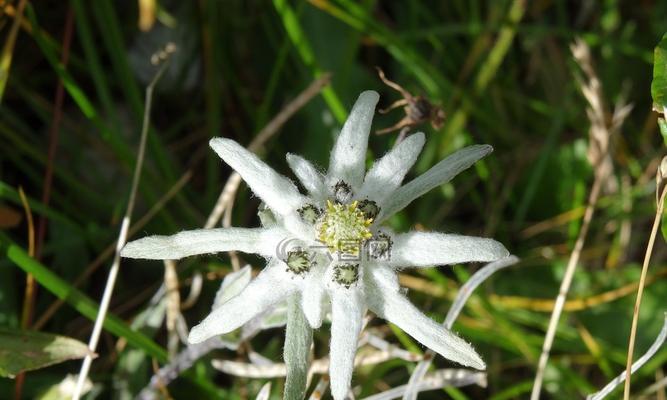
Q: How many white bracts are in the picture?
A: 11